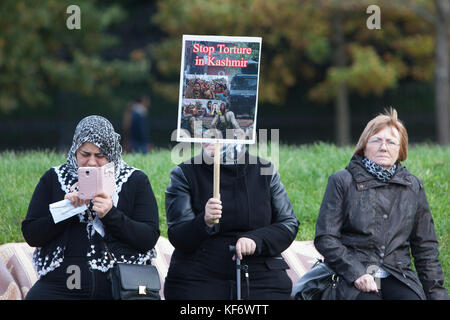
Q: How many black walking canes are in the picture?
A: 1